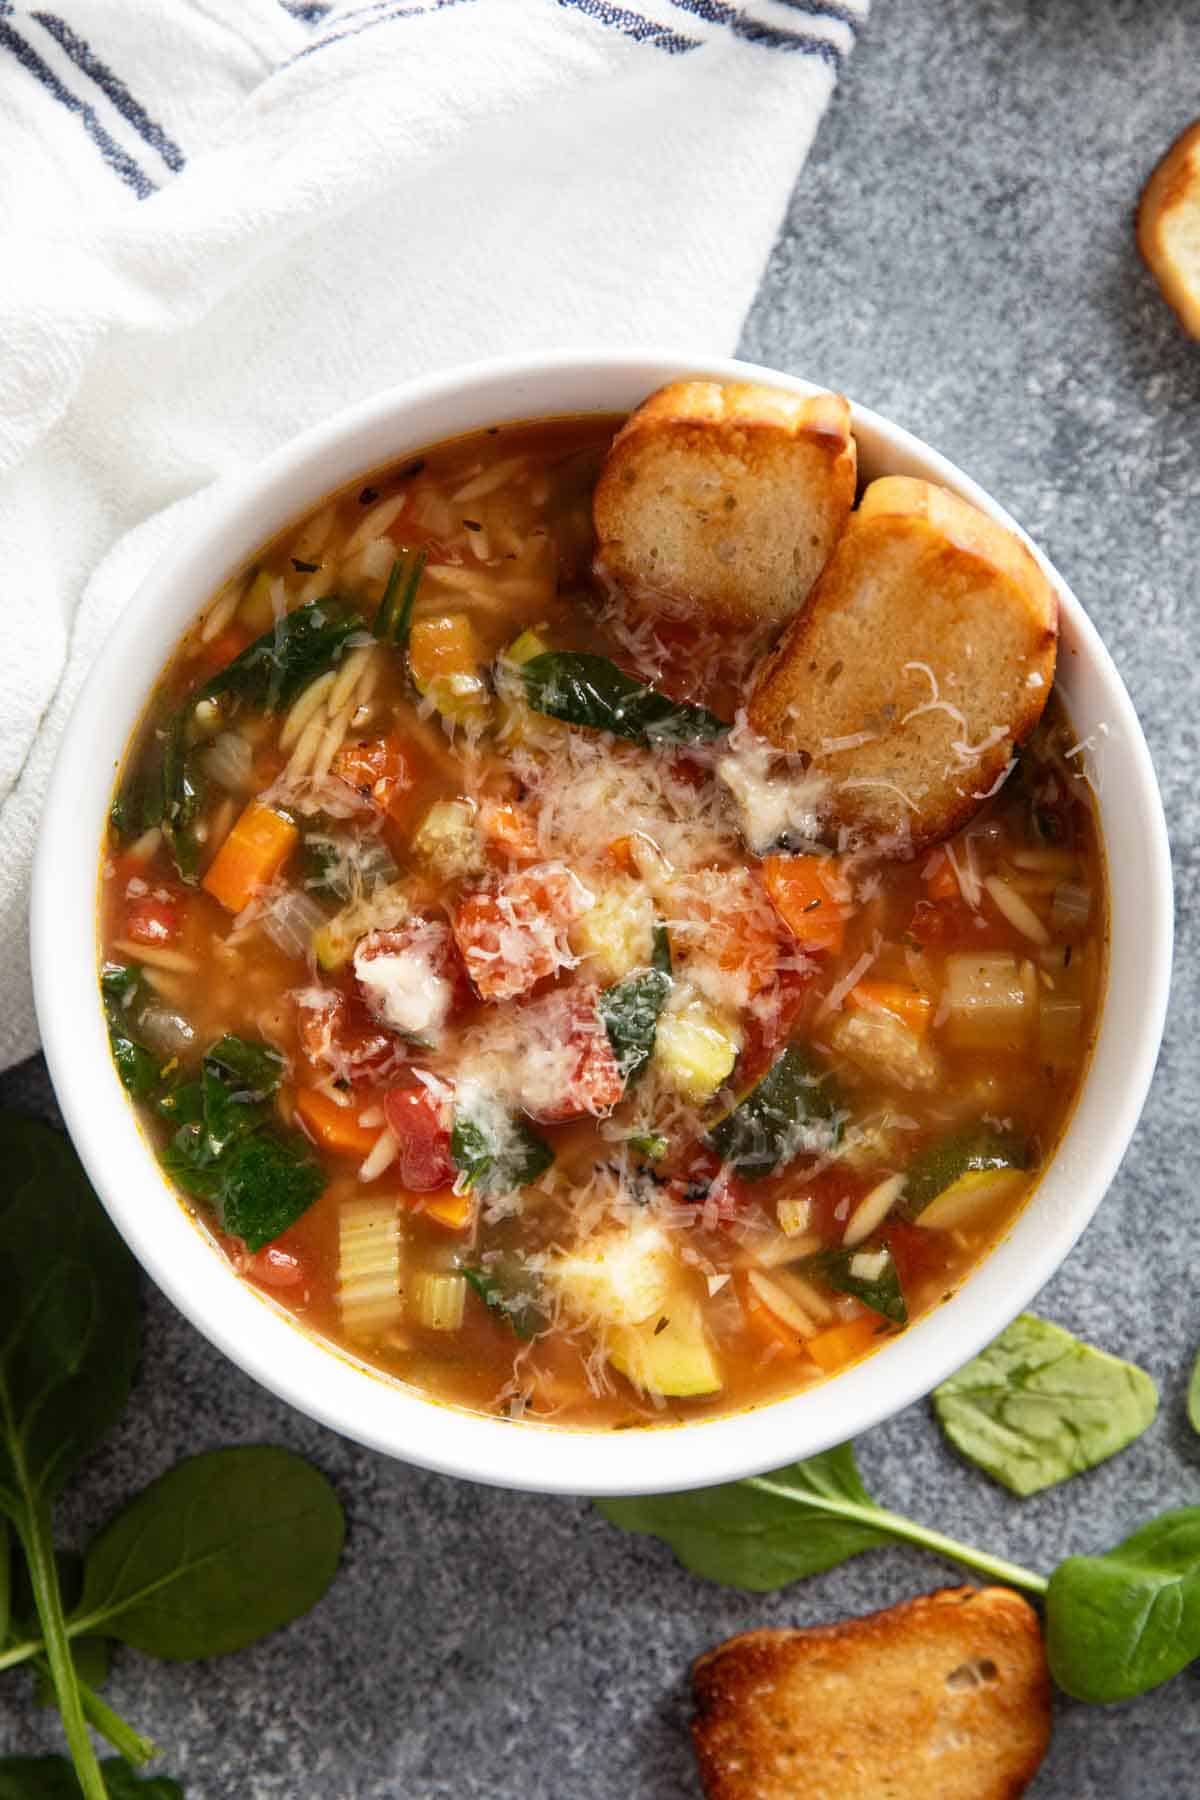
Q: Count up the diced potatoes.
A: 0